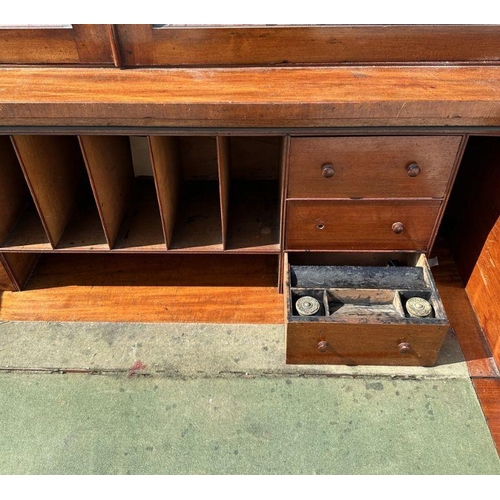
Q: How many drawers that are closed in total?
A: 2